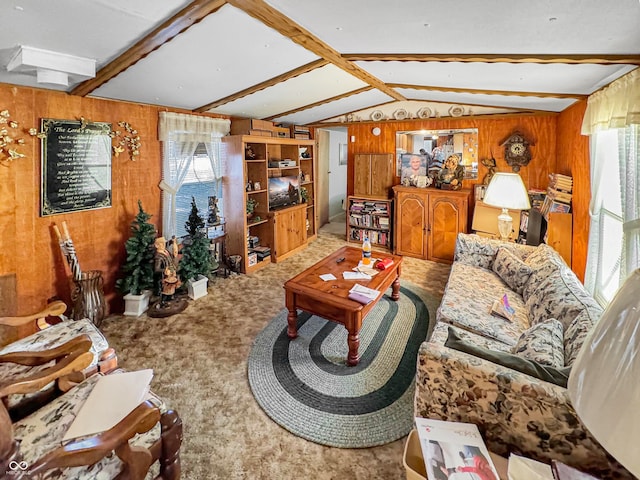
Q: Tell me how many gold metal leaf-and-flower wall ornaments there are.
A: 2